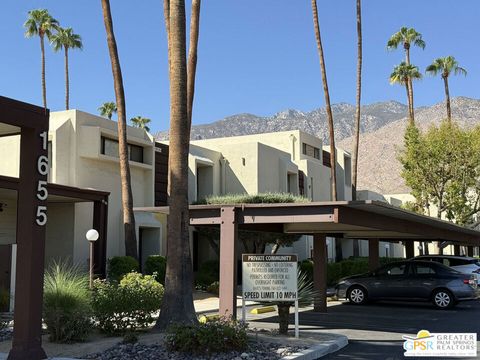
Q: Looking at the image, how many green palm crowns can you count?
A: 7